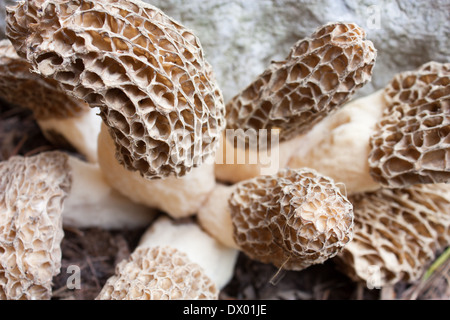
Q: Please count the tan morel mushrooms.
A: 8